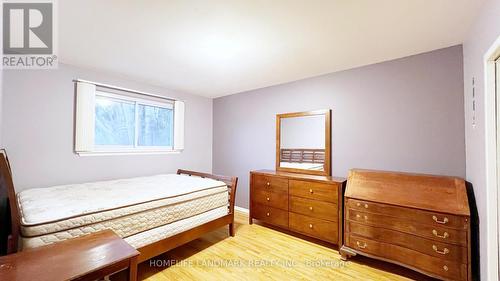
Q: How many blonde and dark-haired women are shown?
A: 0